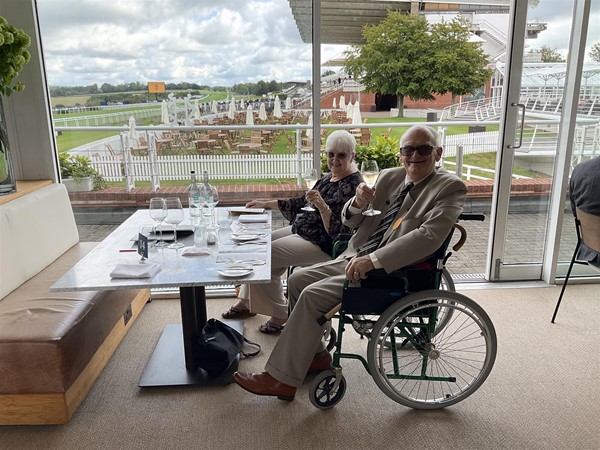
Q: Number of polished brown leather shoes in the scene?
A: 2